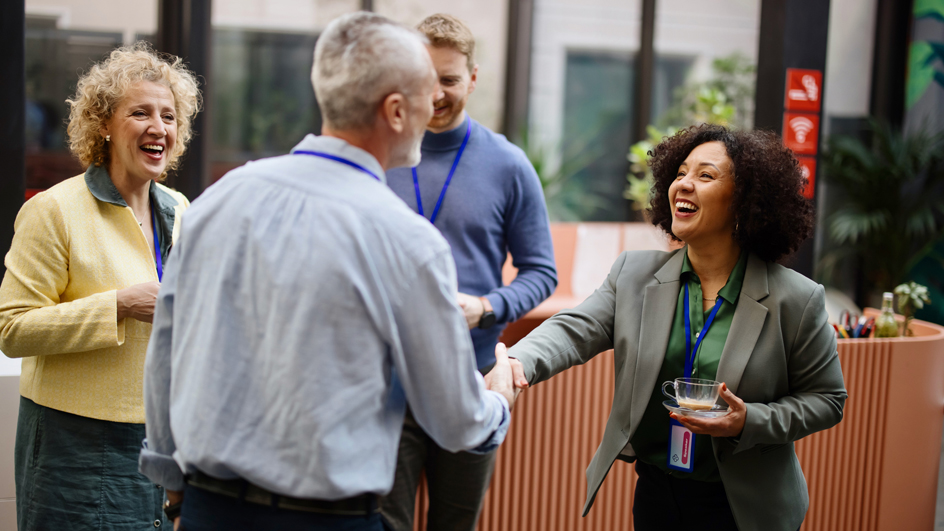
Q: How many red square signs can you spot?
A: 3